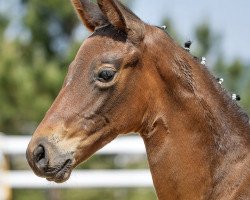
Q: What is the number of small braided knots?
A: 5